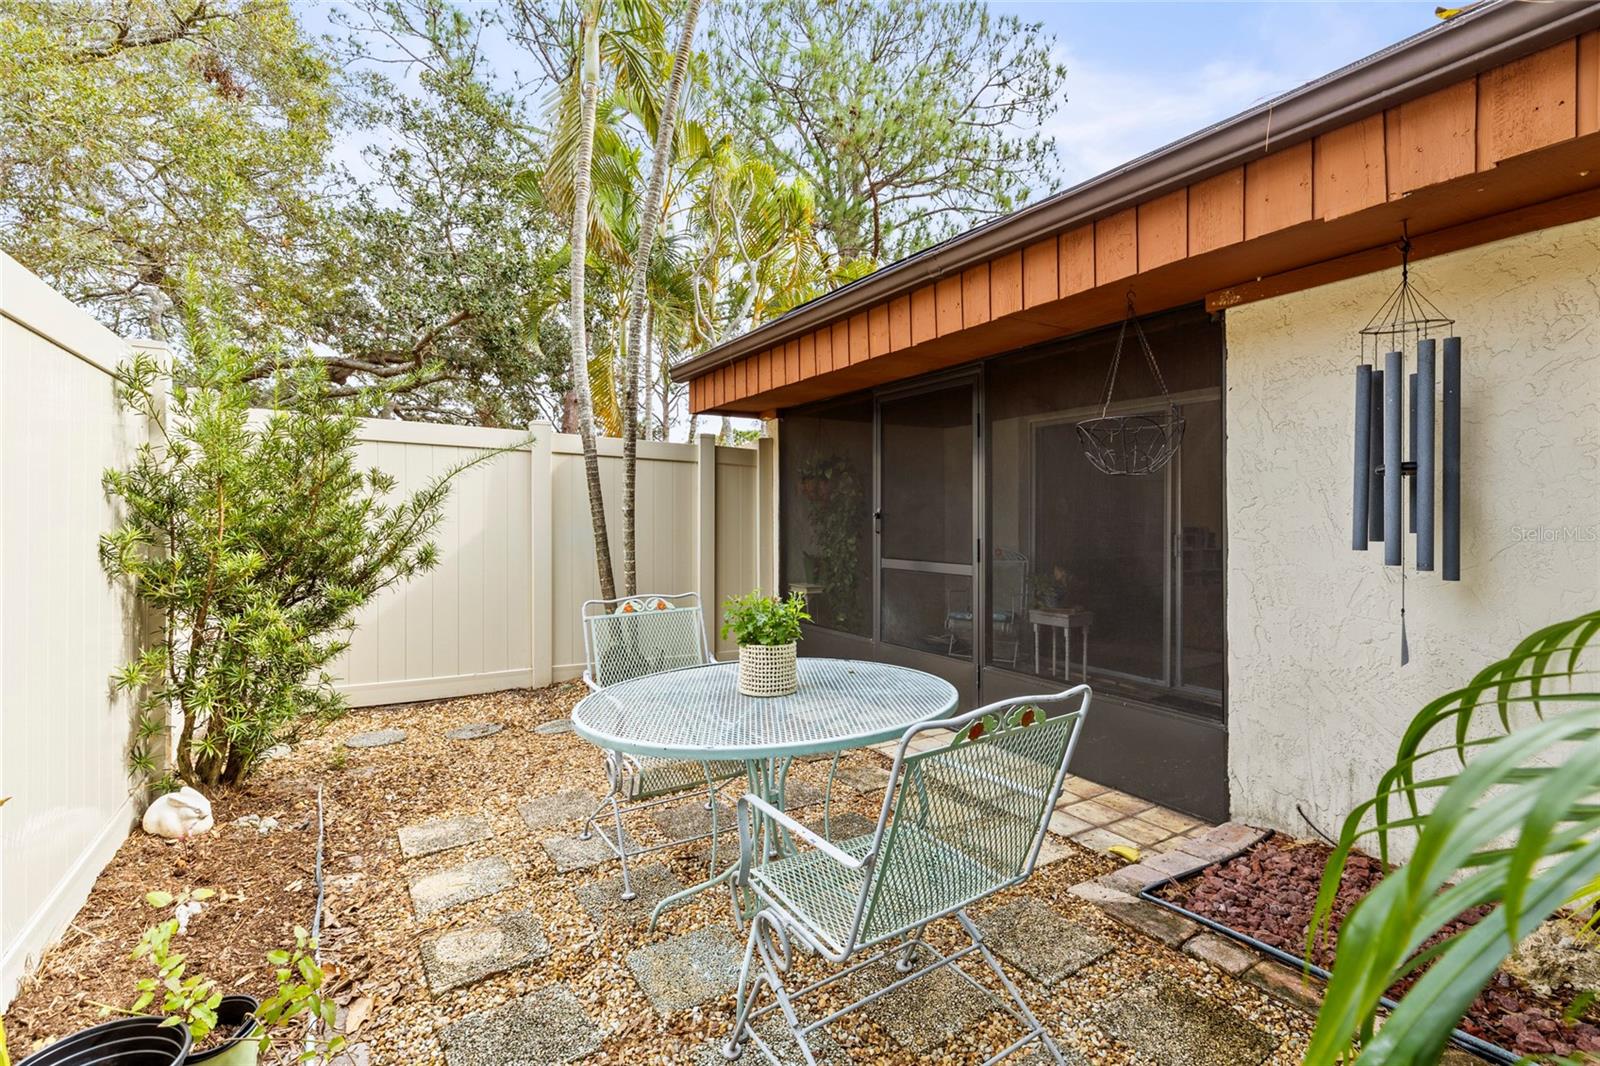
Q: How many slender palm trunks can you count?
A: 2